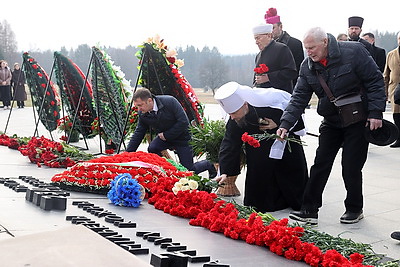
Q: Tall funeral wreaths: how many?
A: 4